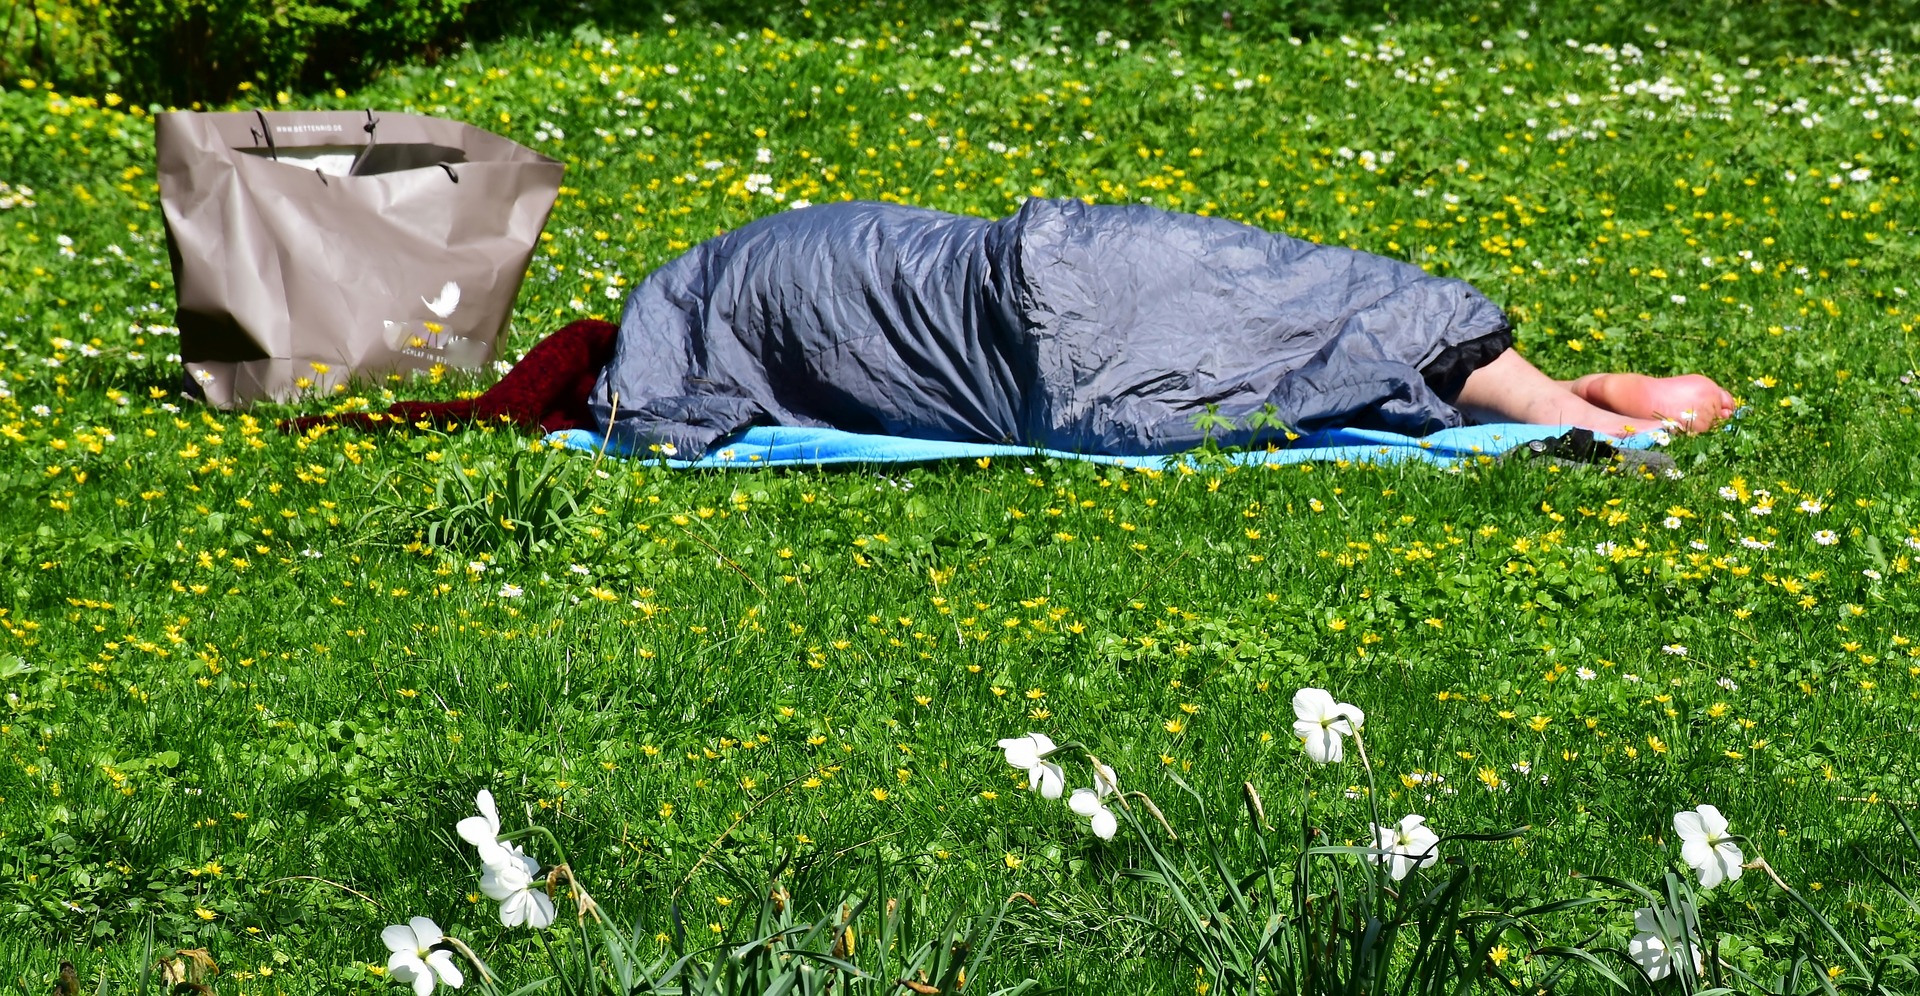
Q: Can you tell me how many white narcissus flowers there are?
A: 9